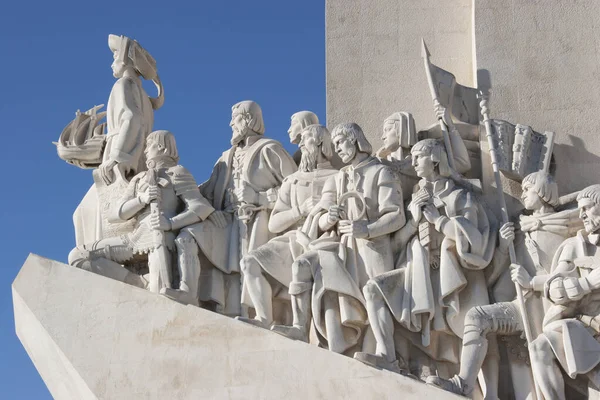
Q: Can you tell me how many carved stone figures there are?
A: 10